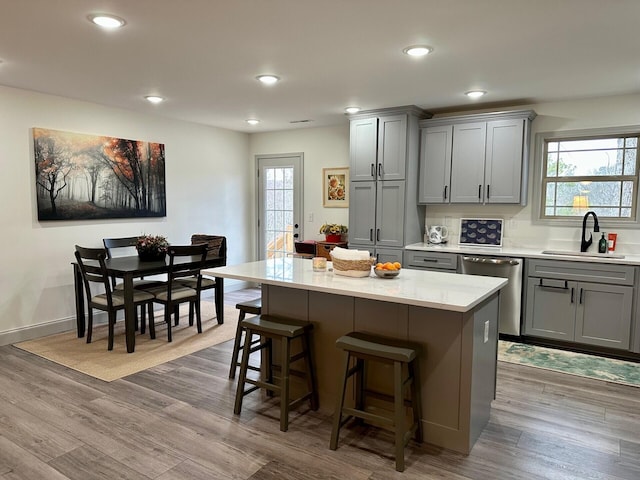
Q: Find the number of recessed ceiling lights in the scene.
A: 7